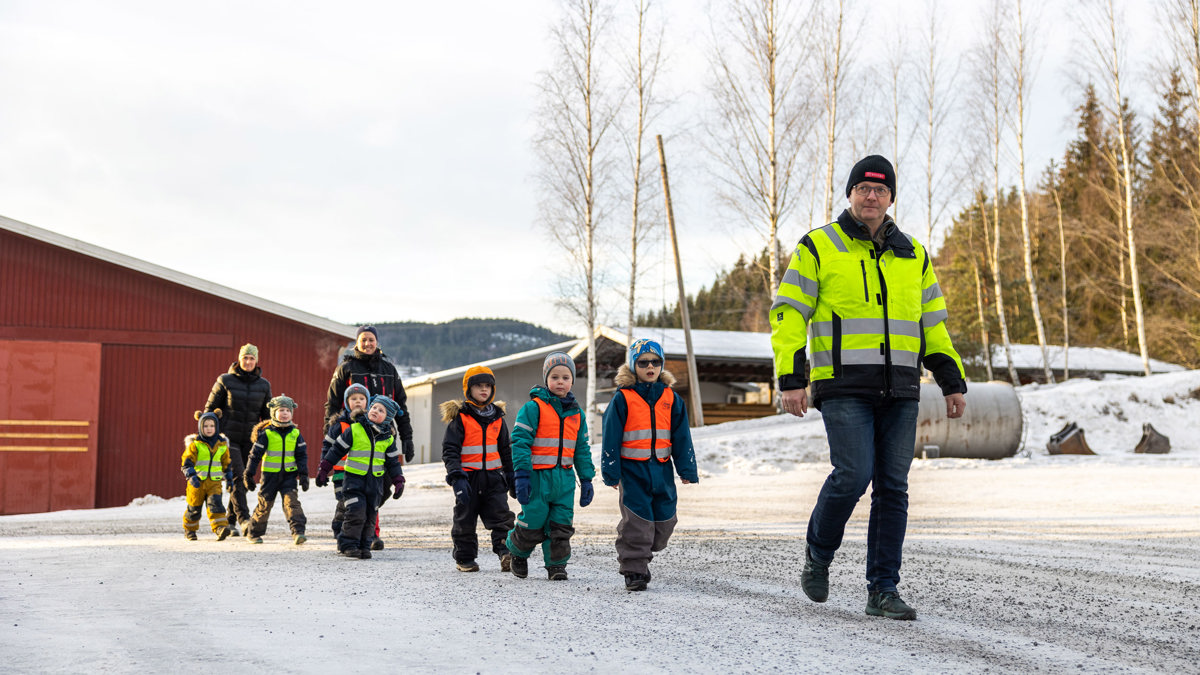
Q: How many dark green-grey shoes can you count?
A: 2